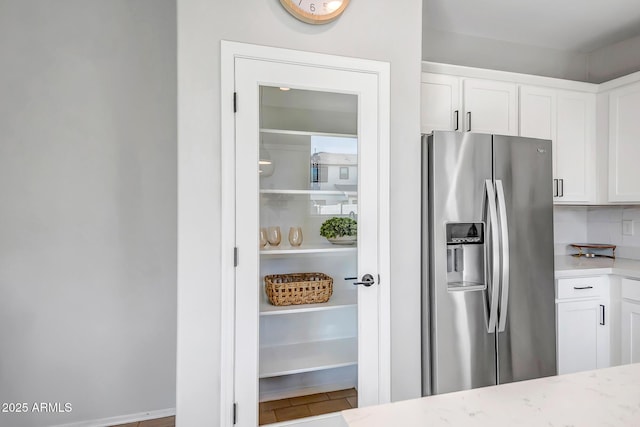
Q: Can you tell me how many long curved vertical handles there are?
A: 2